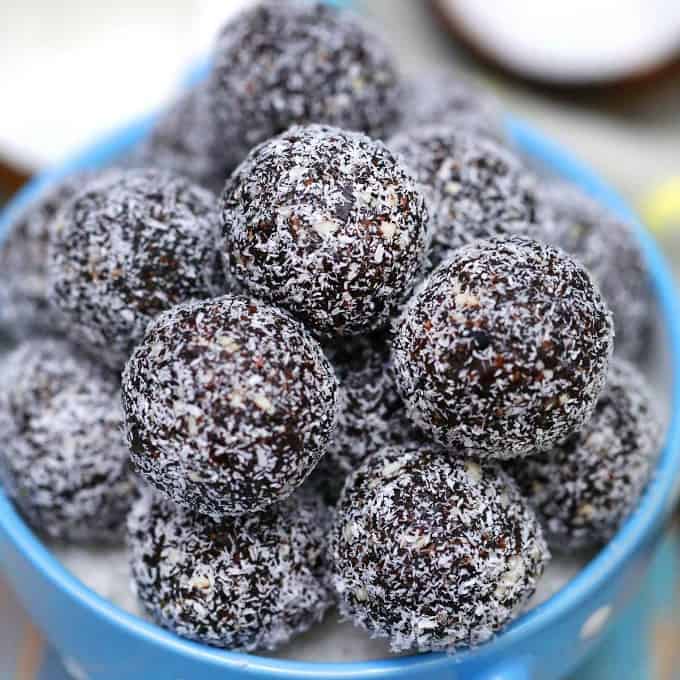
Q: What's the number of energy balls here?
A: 15